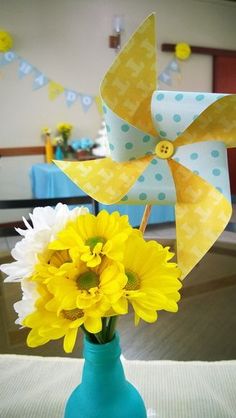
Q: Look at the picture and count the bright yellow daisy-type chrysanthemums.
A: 5